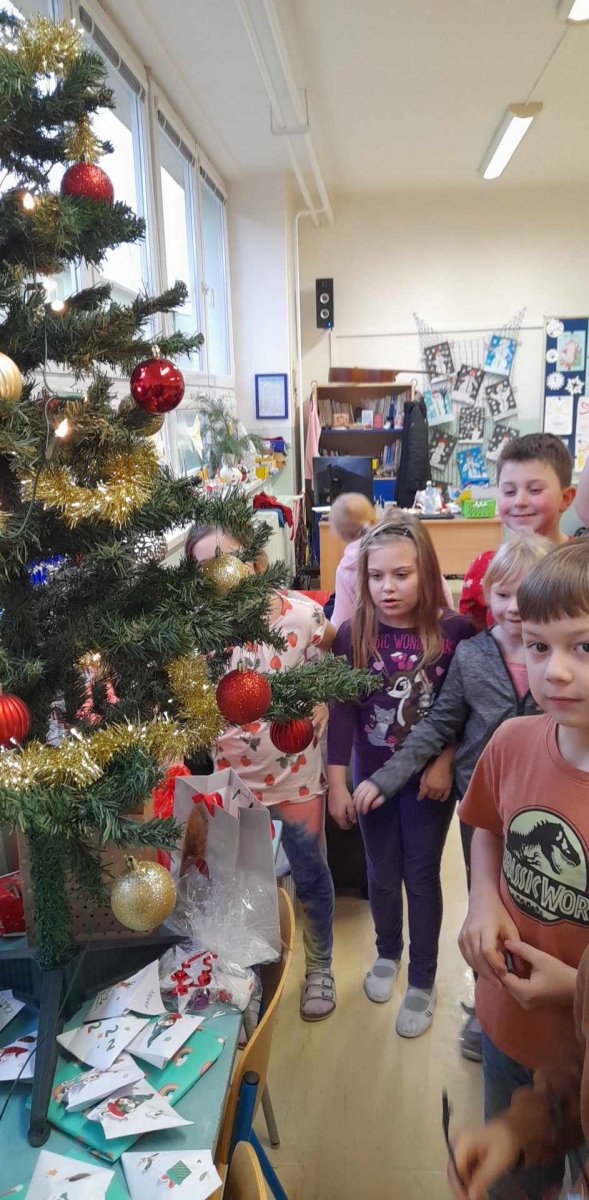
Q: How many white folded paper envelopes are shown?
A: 9